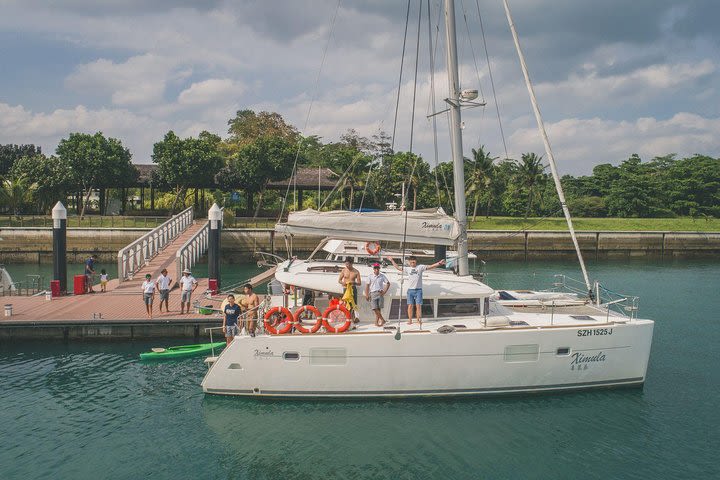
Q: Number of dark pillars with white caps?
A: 2